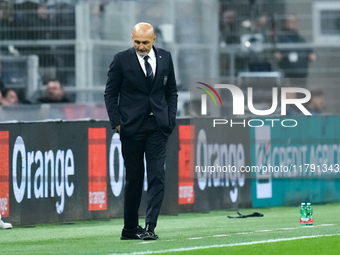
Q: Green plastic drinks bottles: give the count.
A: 2